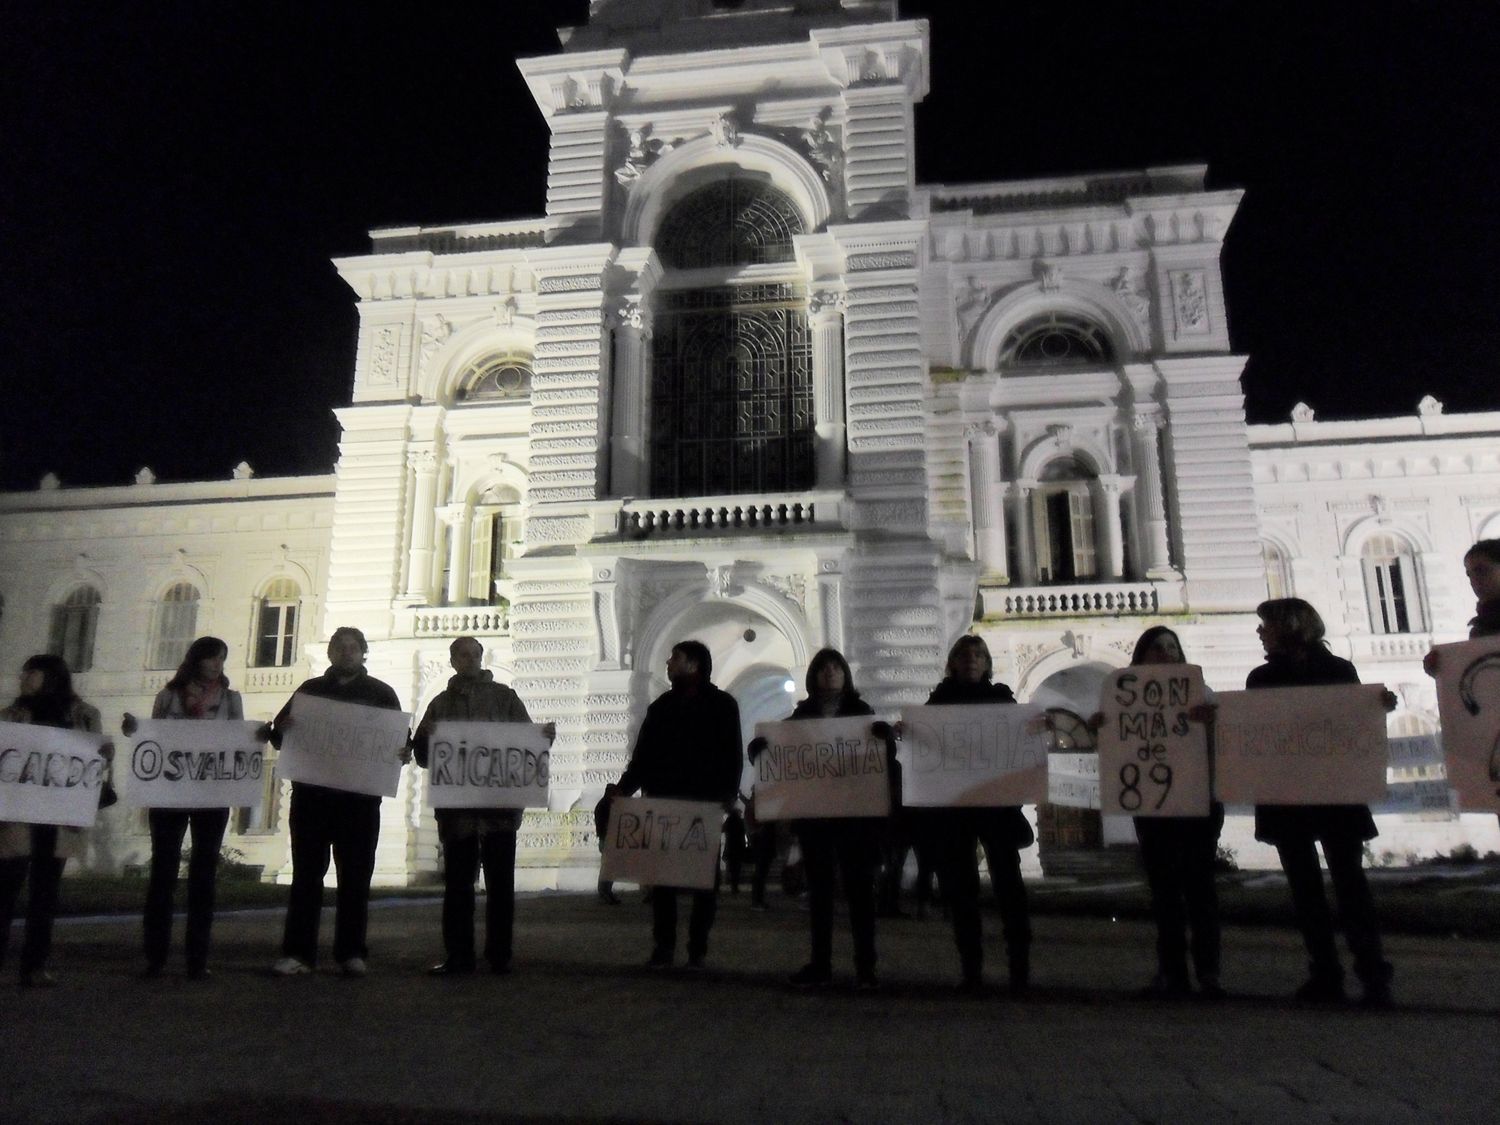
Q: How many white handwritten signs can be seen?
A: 10